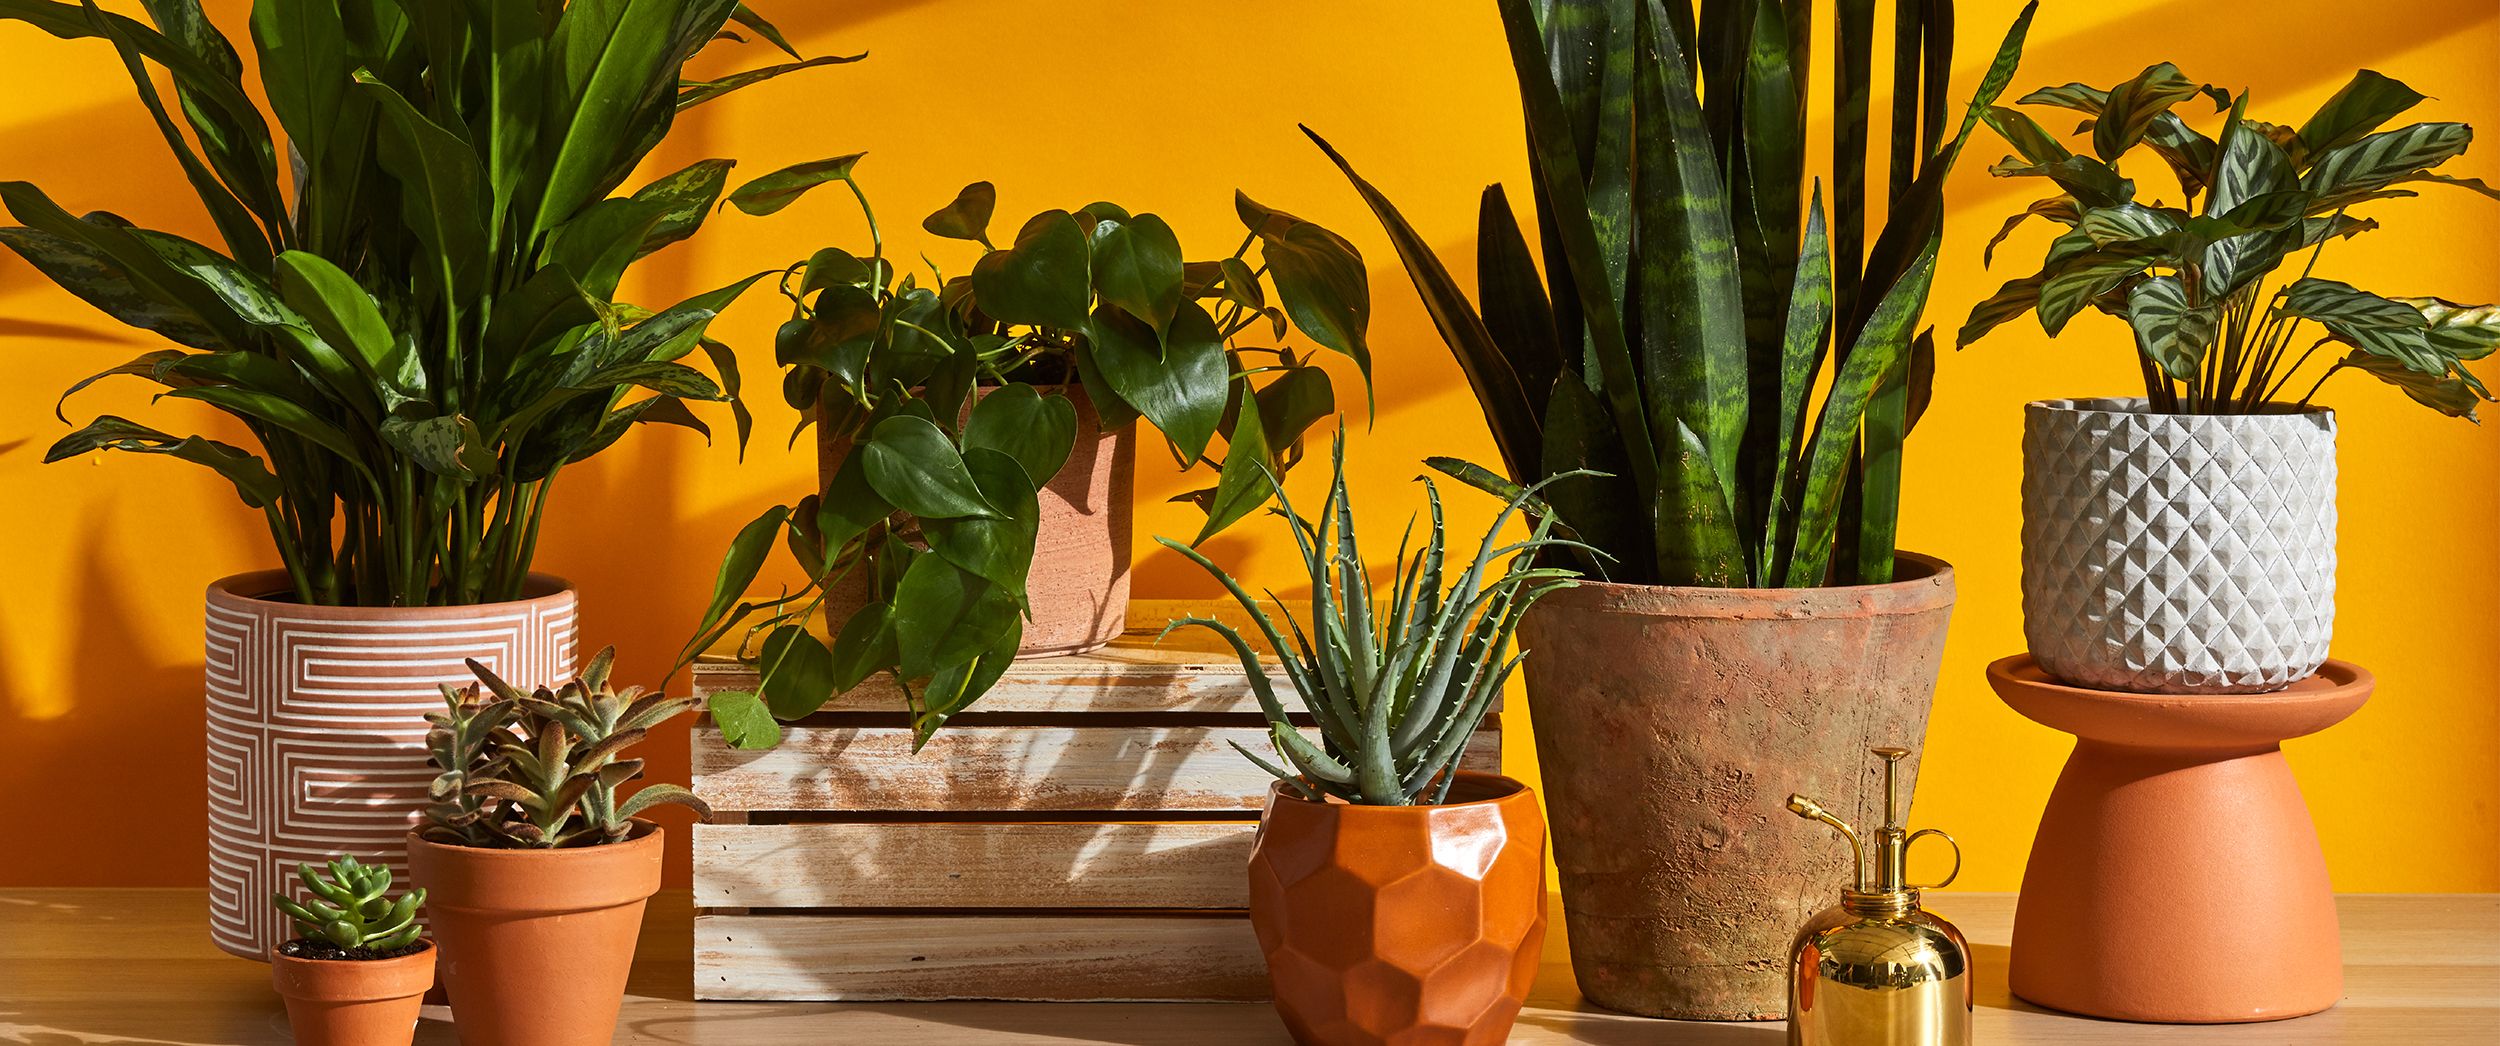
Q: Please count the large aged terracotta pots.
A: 1